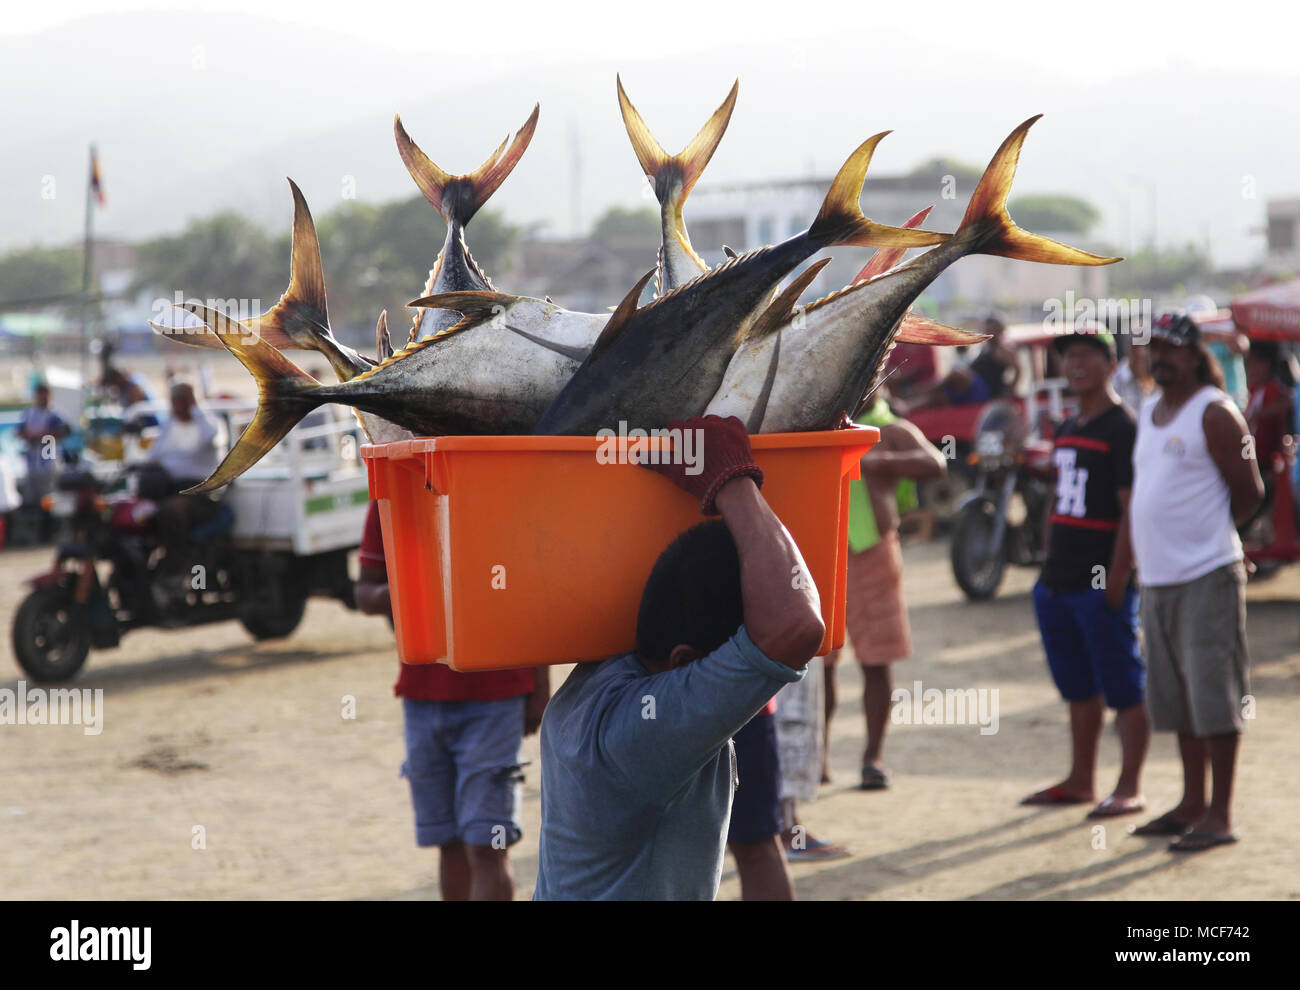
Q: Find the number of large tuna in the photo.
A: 7